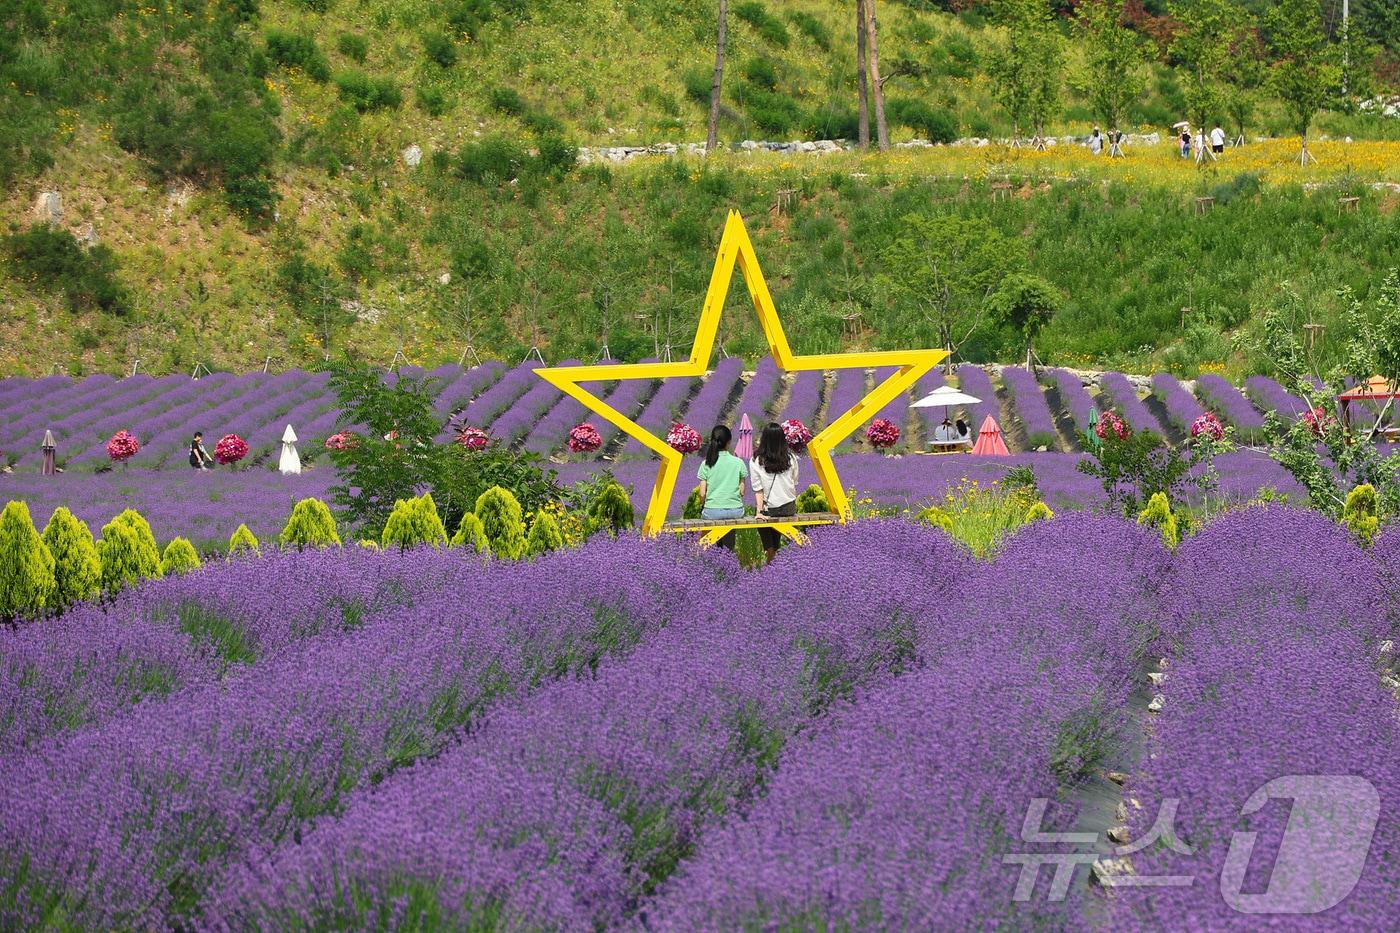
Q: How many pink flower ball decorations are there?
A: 11